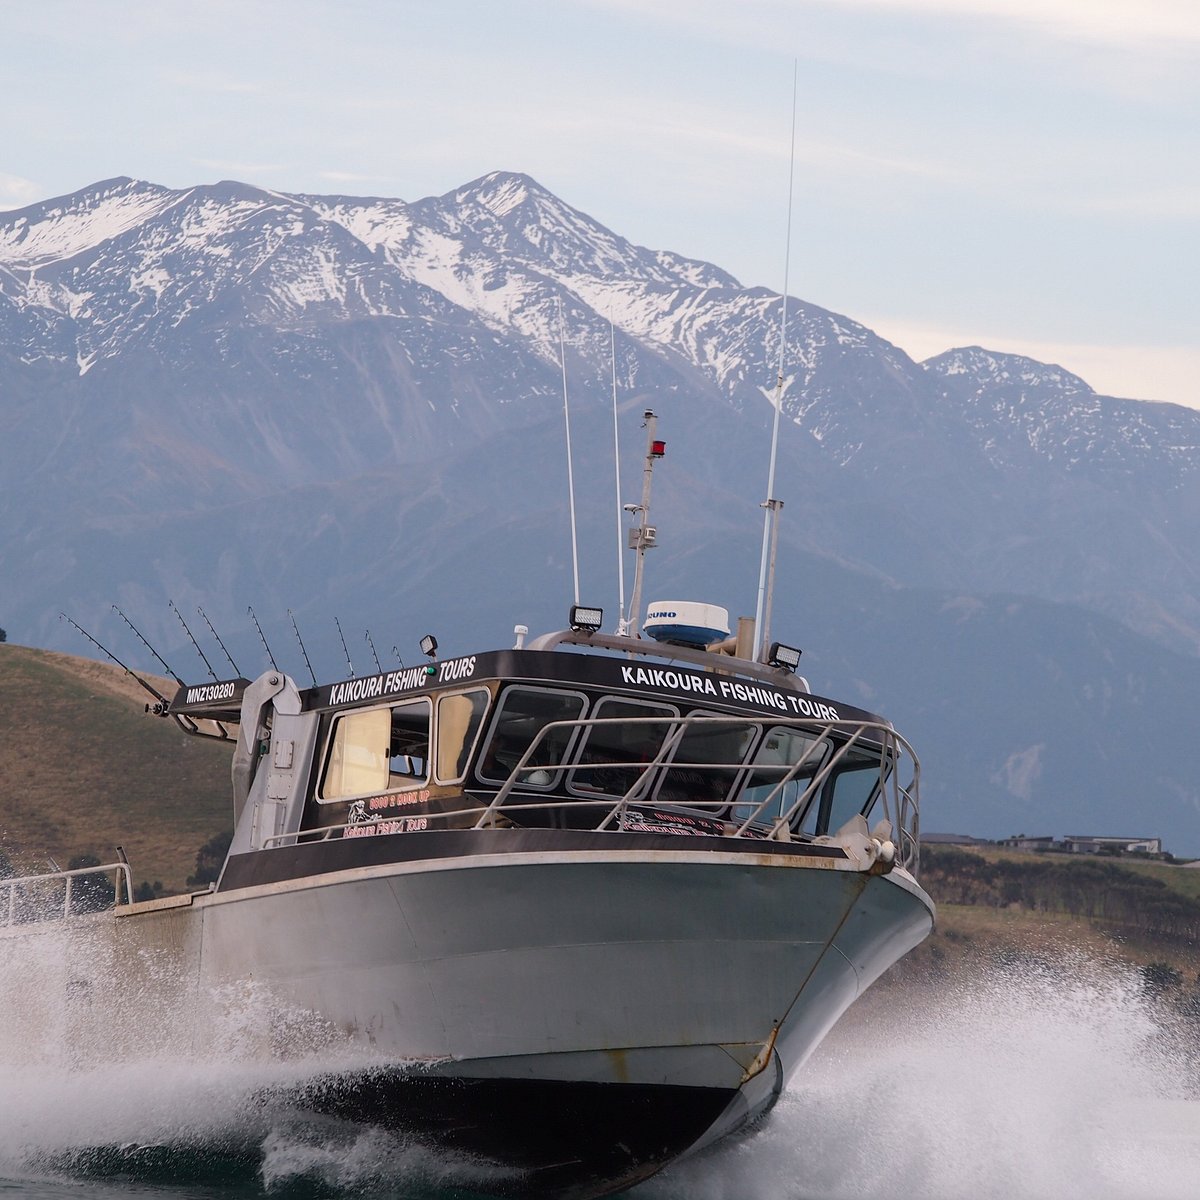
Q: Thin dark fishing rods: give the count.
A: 9